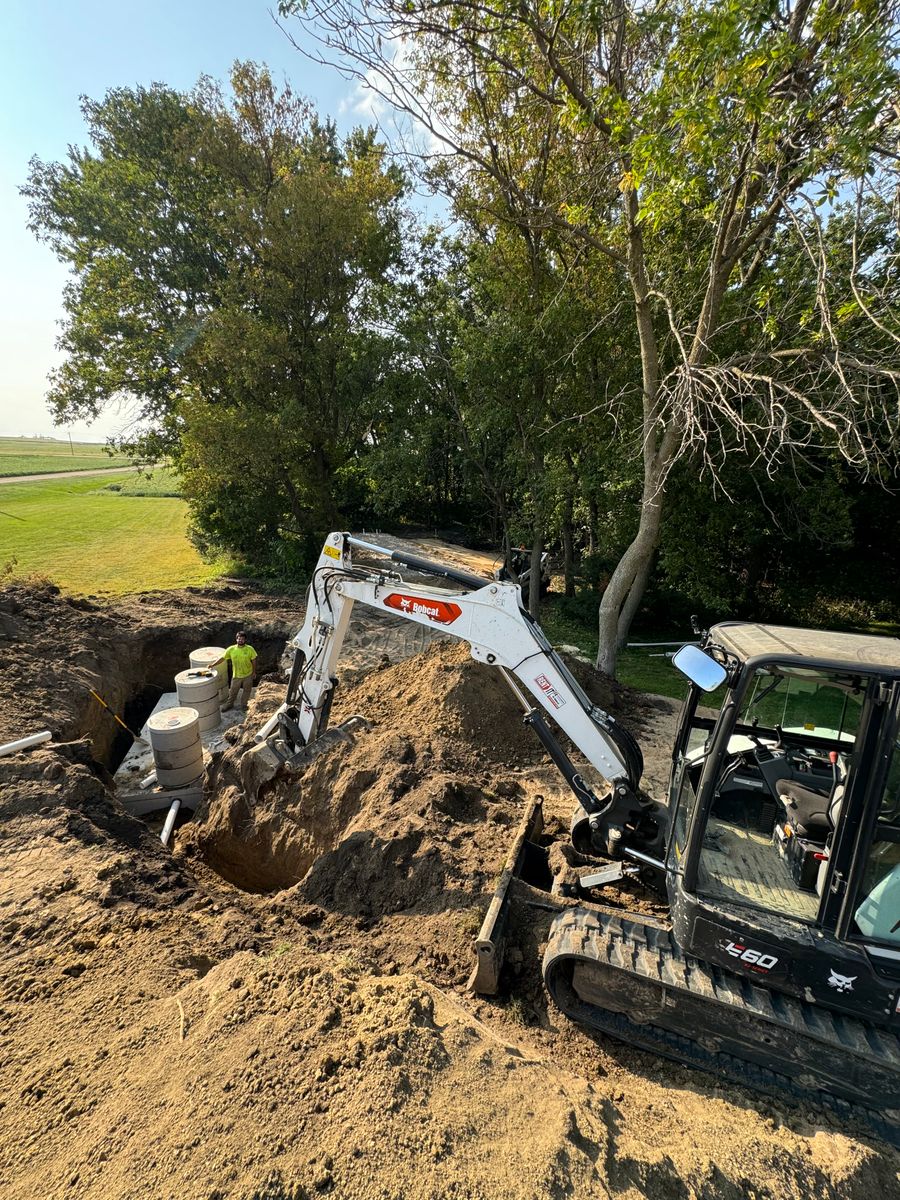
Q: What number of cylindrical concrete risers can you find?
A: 3